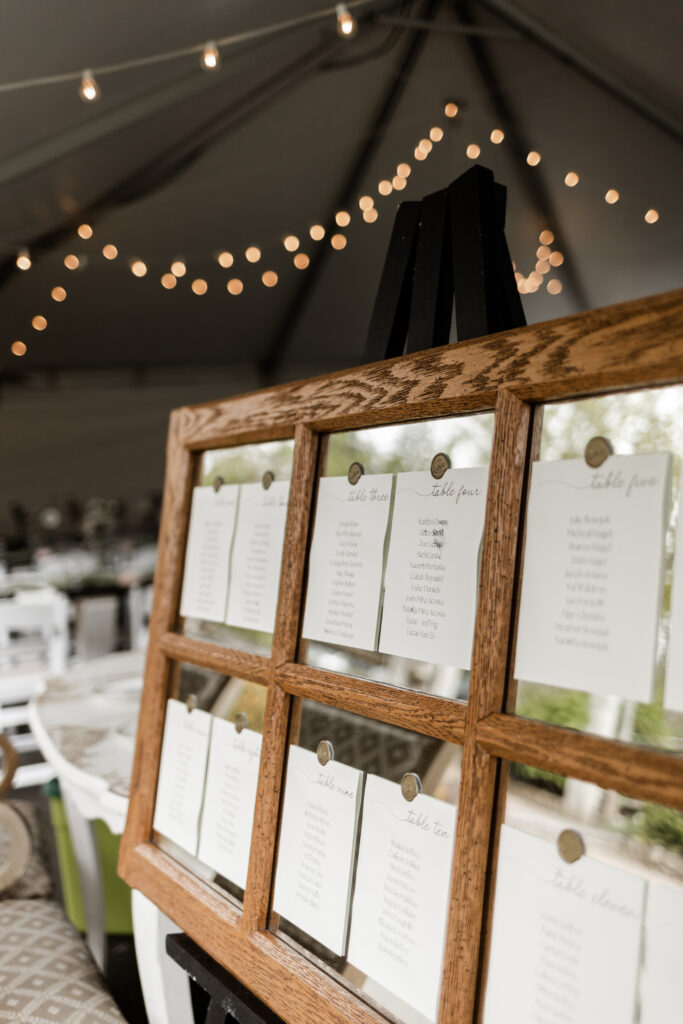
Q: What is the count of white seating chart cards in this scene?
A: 12